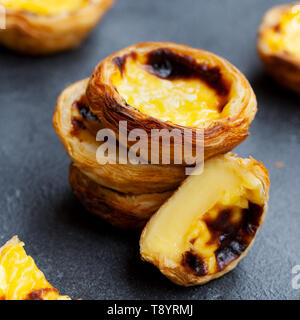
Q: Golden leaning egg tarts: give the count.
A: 1